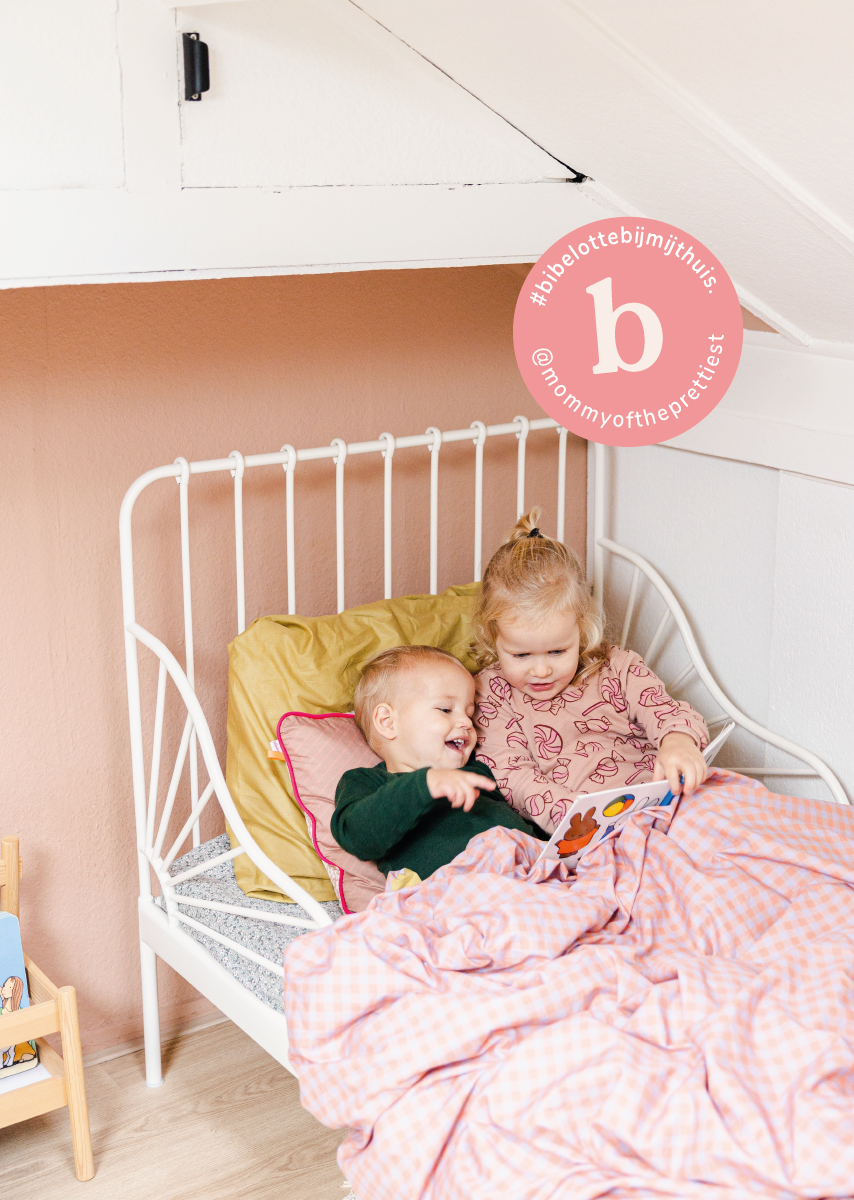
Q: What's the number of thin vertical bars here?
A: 9